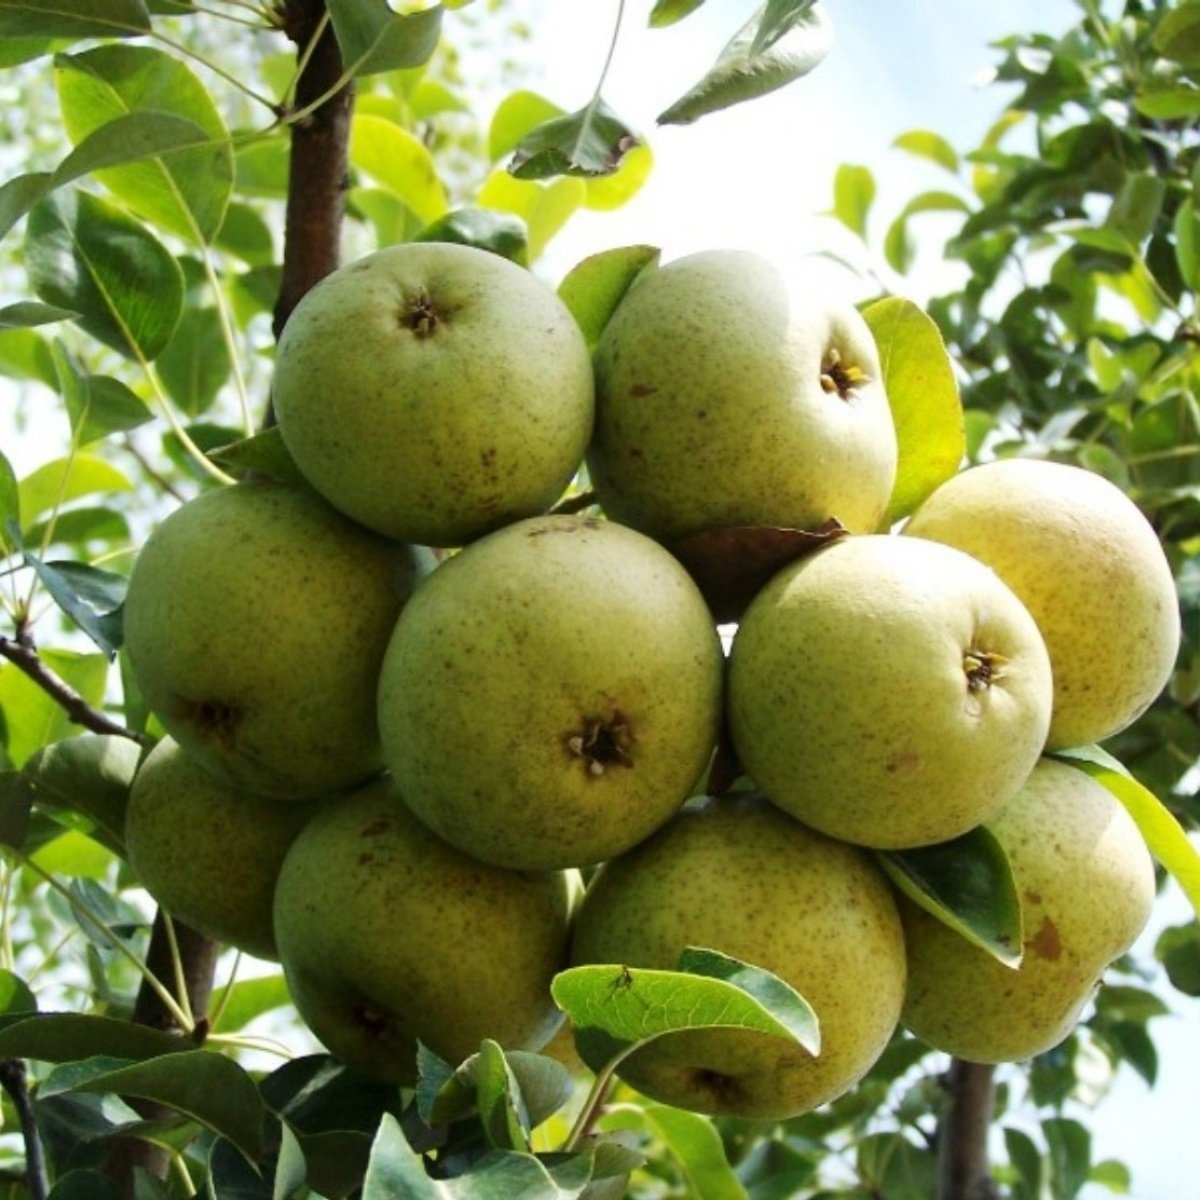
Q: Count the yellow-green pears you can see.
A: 10